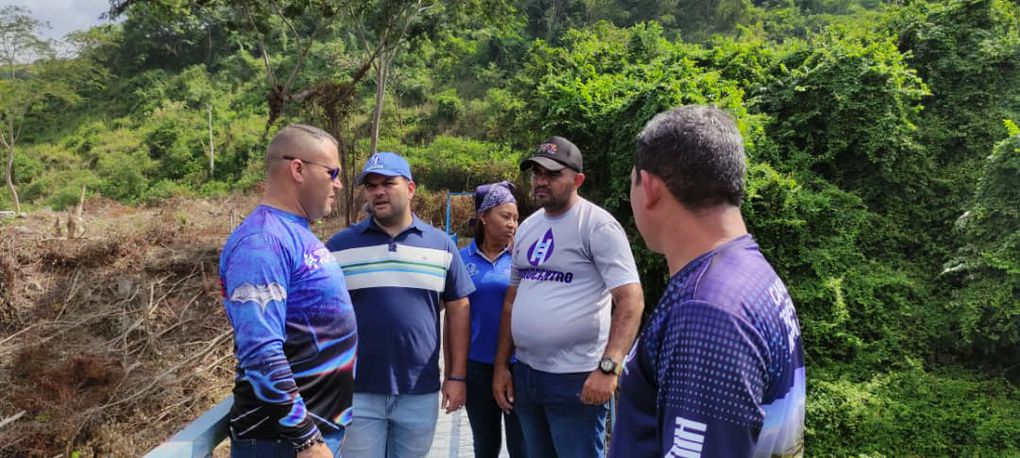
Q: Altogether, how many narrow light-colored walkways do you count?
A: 1